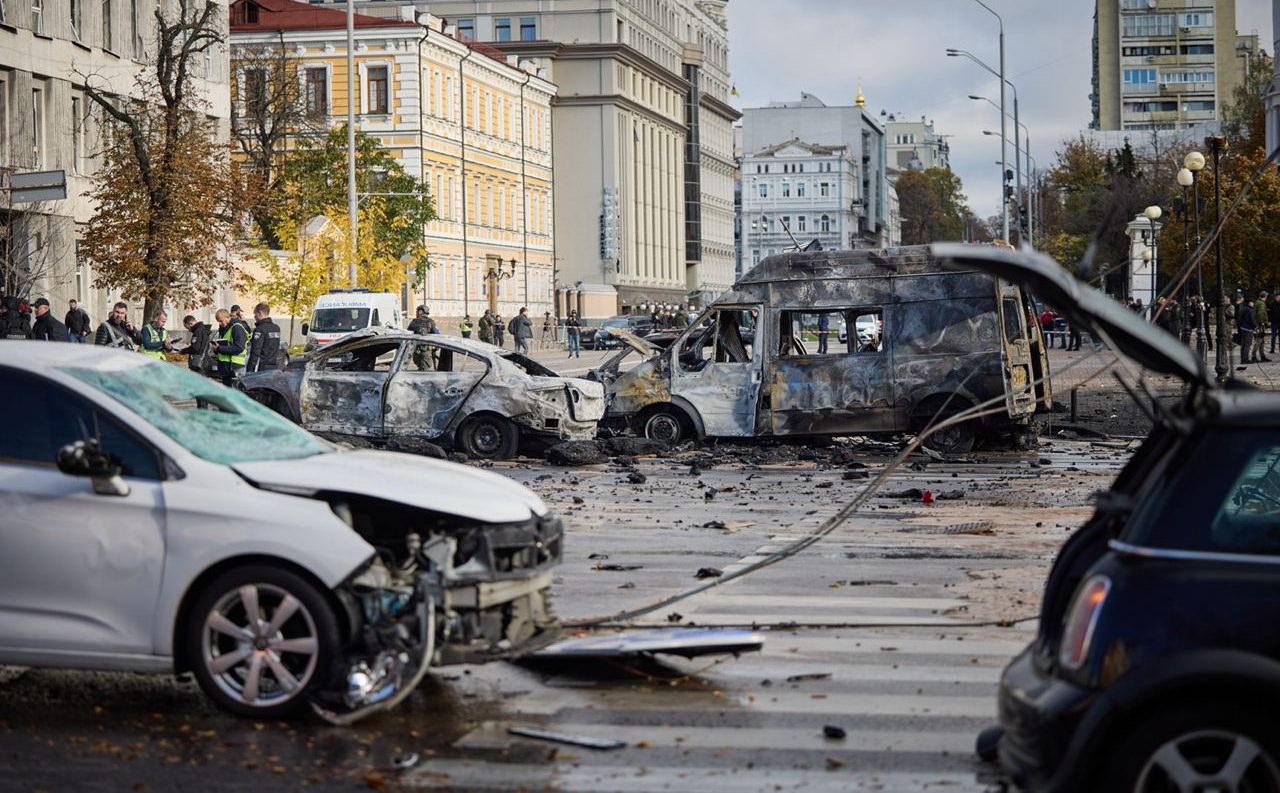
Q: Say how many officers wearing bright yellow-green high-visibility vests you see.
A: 3